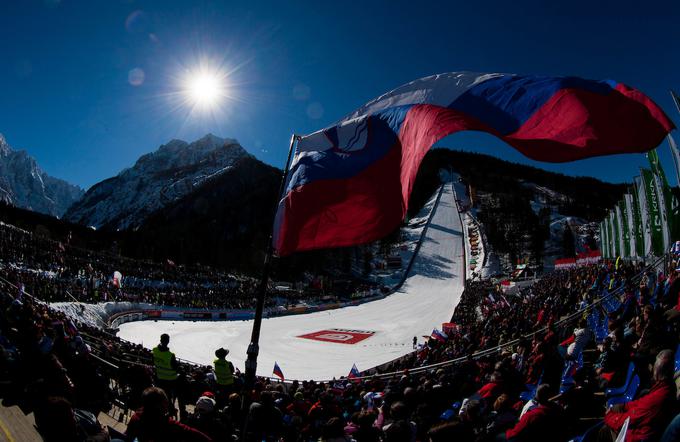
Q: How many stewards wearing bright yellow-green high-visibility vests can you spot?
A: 2